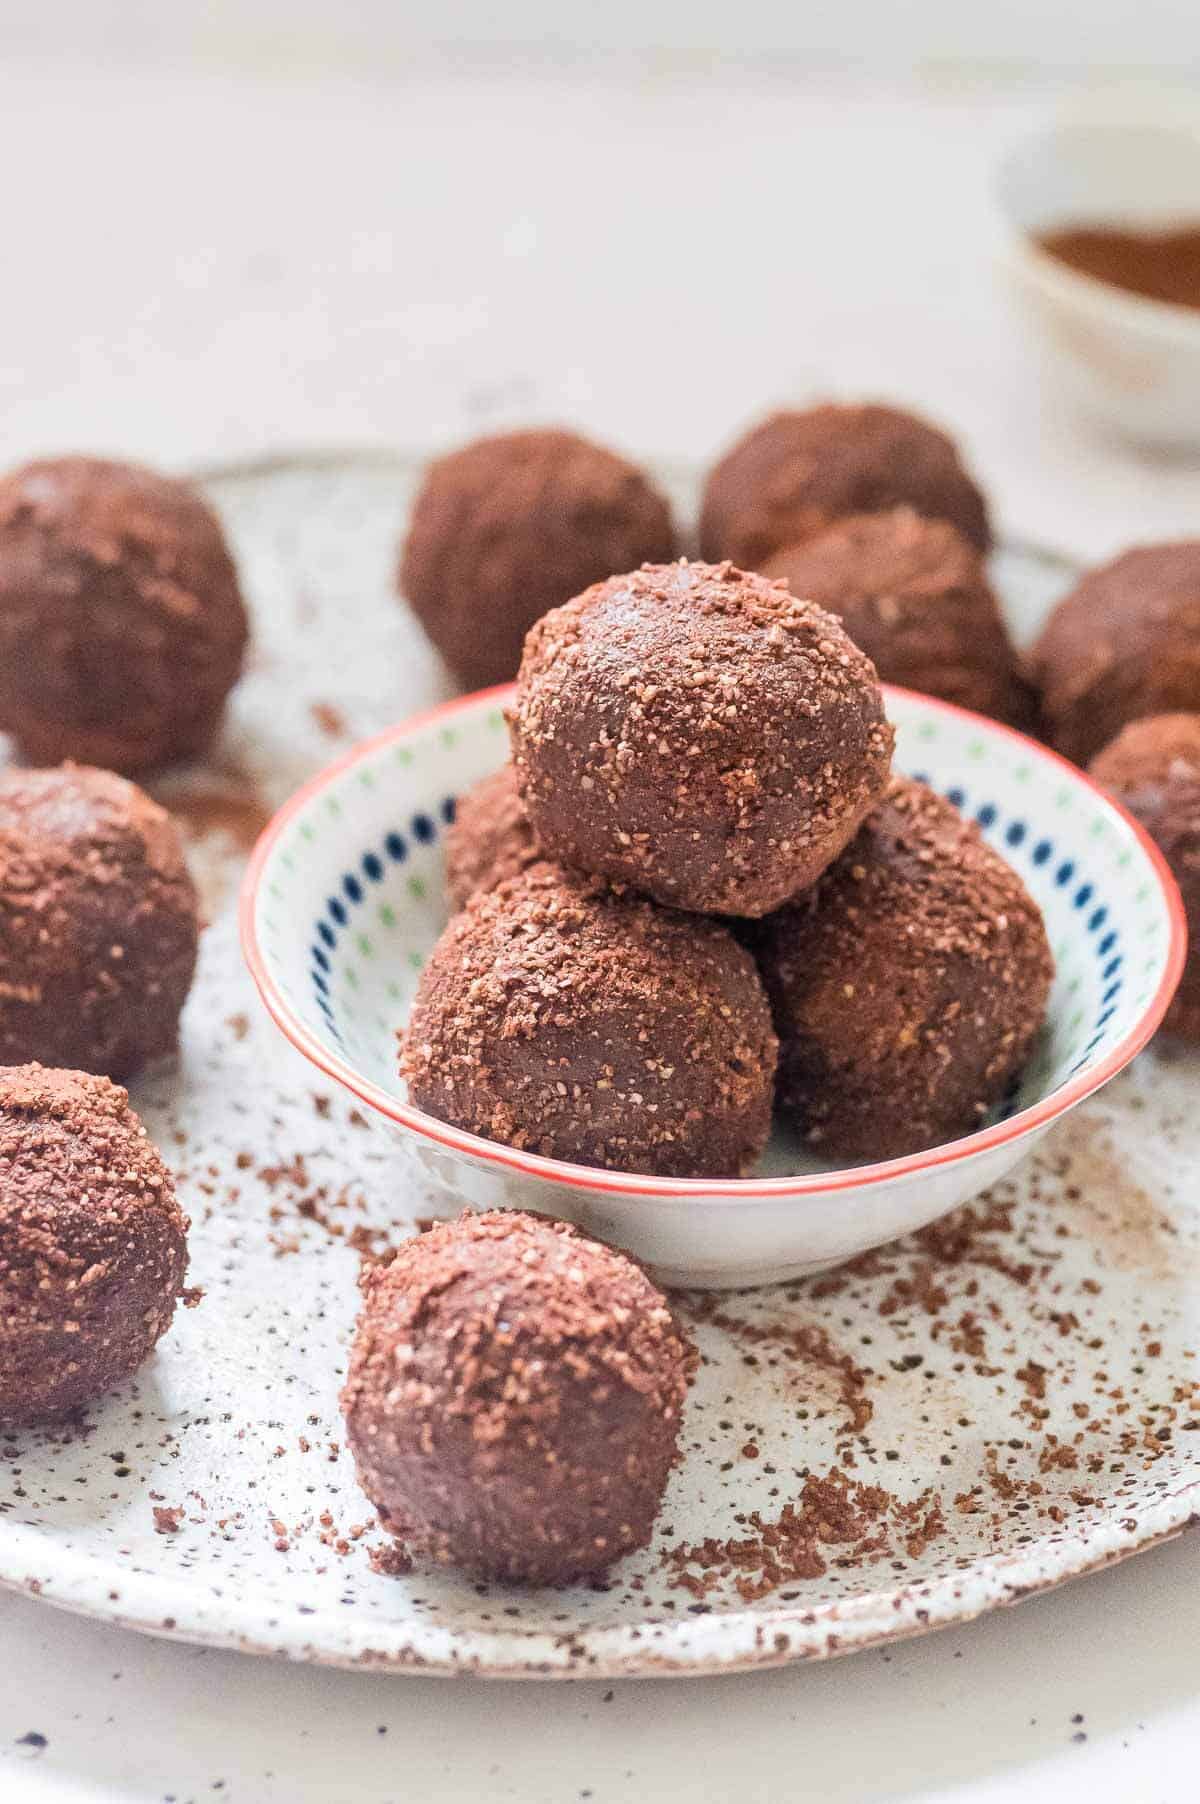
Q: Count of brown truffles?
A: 13